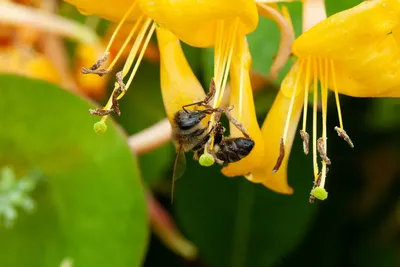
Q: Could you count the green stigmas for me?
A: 3